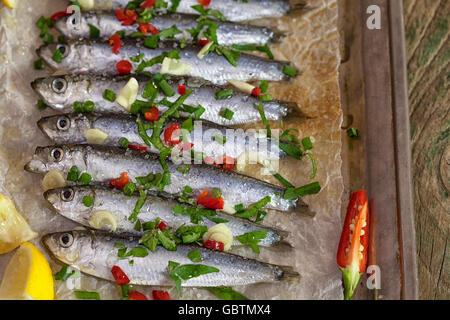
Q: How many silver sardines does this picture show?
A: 8